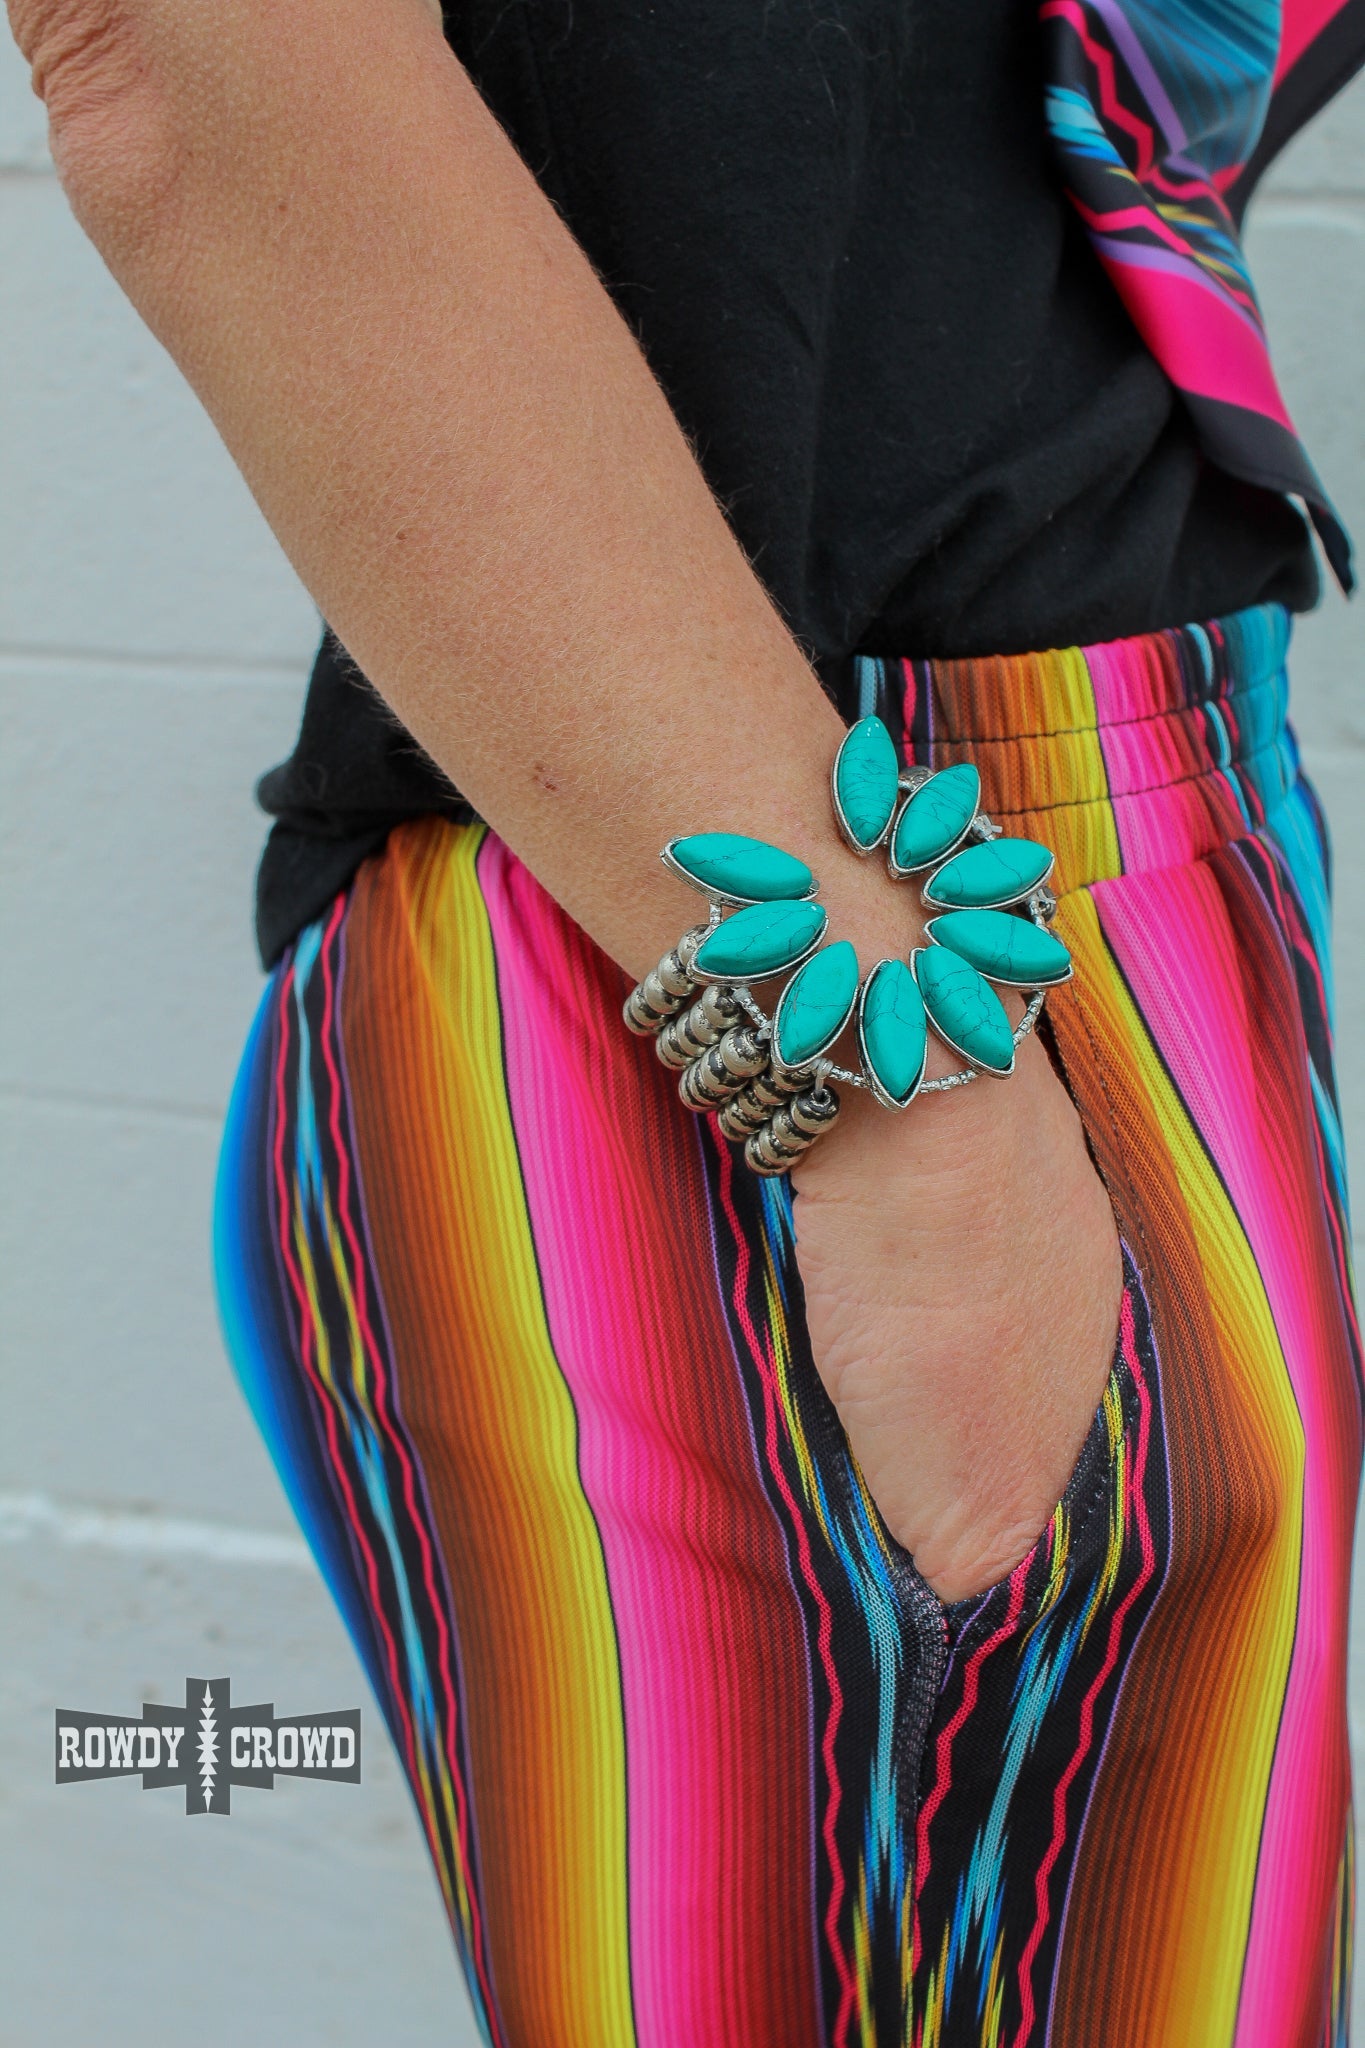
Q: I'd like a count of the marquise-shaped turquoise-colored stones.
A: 9